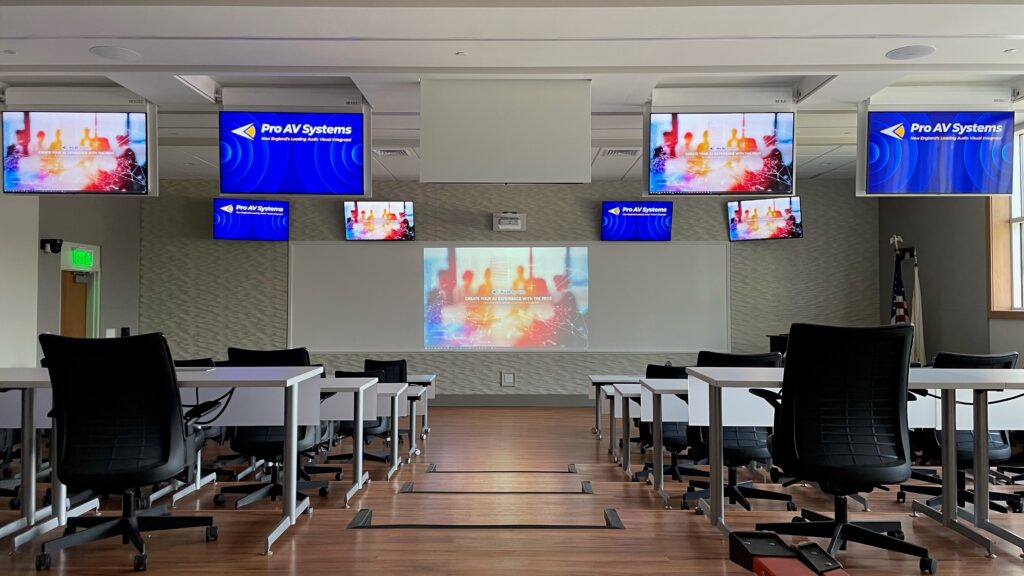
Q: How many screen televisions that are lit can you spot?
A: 8